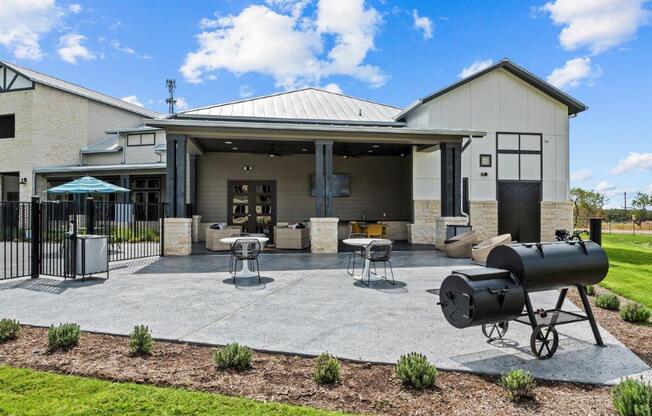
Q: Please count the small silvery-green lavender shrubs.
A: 11